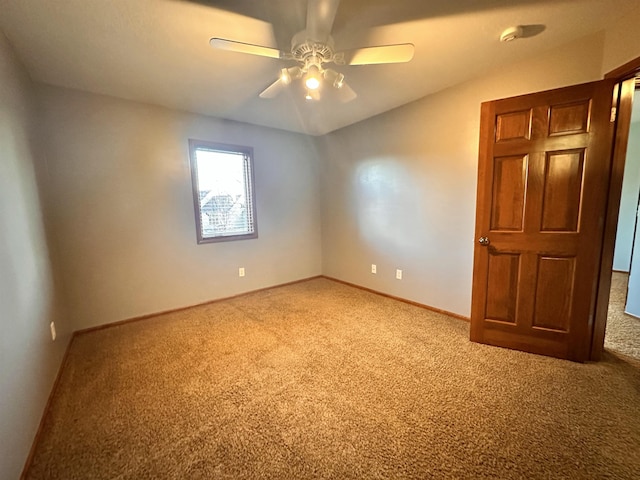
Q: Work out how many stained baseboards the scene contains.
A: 3